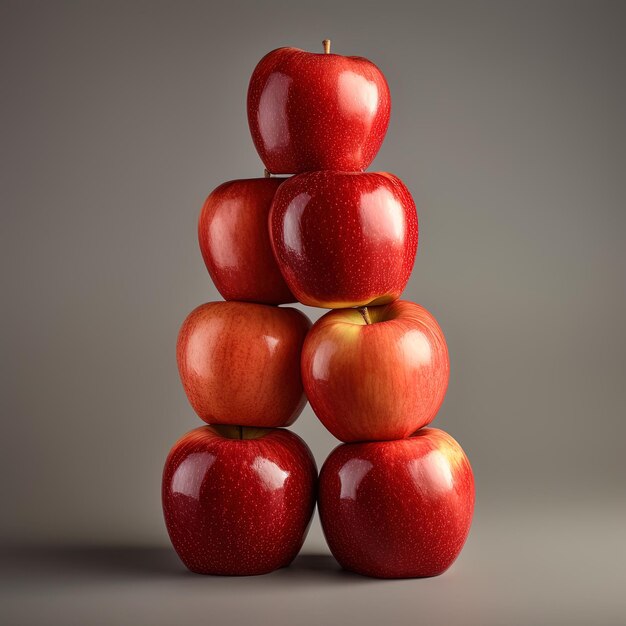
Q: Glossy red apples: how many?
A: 7